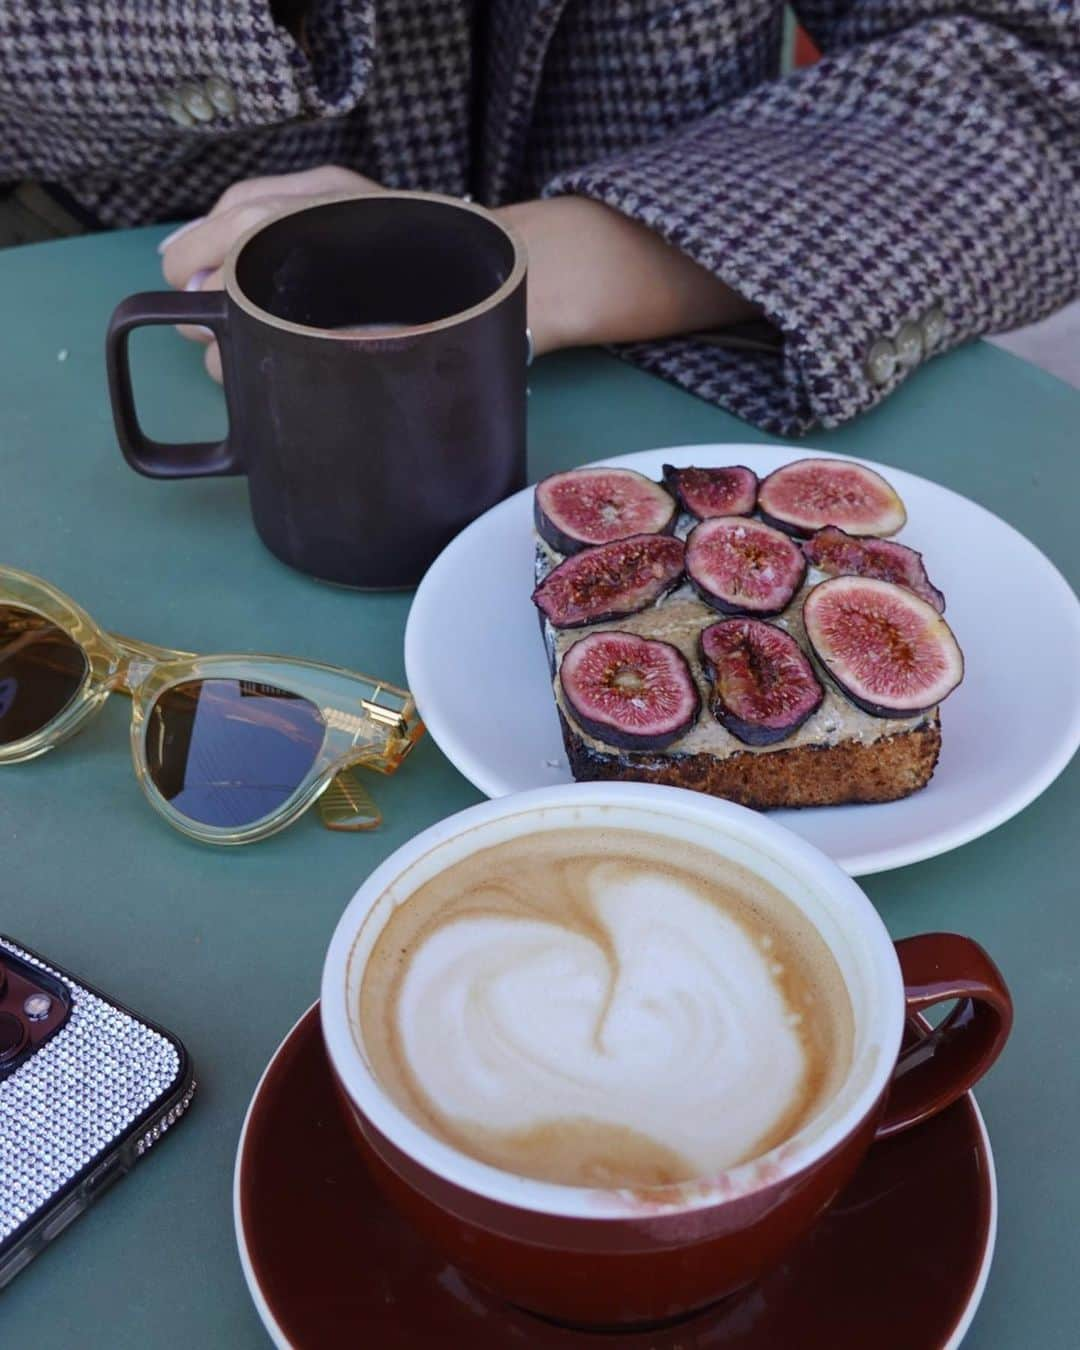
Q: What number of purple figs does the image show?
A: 9